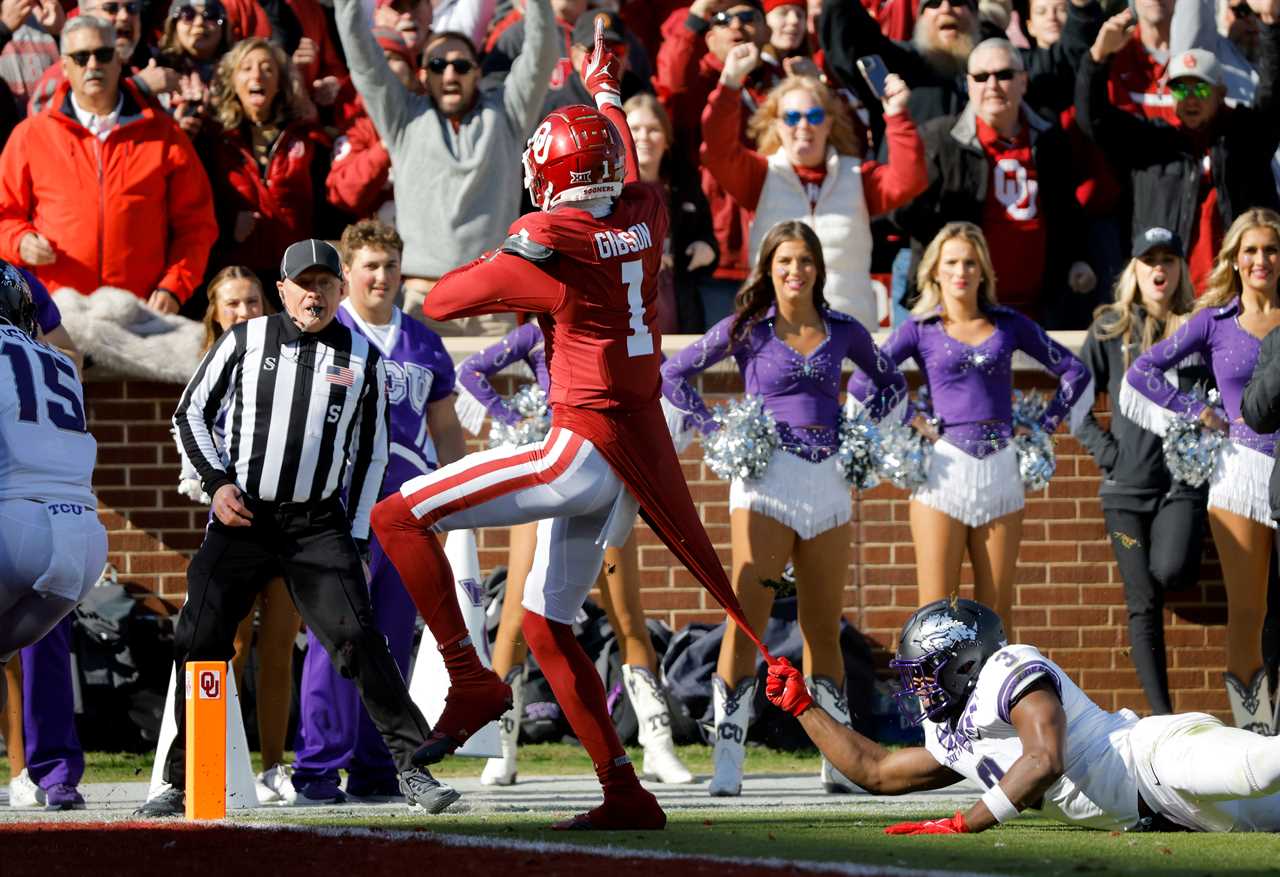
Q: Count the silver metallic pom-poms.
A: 6